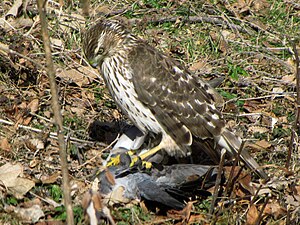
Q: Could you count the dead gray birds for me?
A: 1